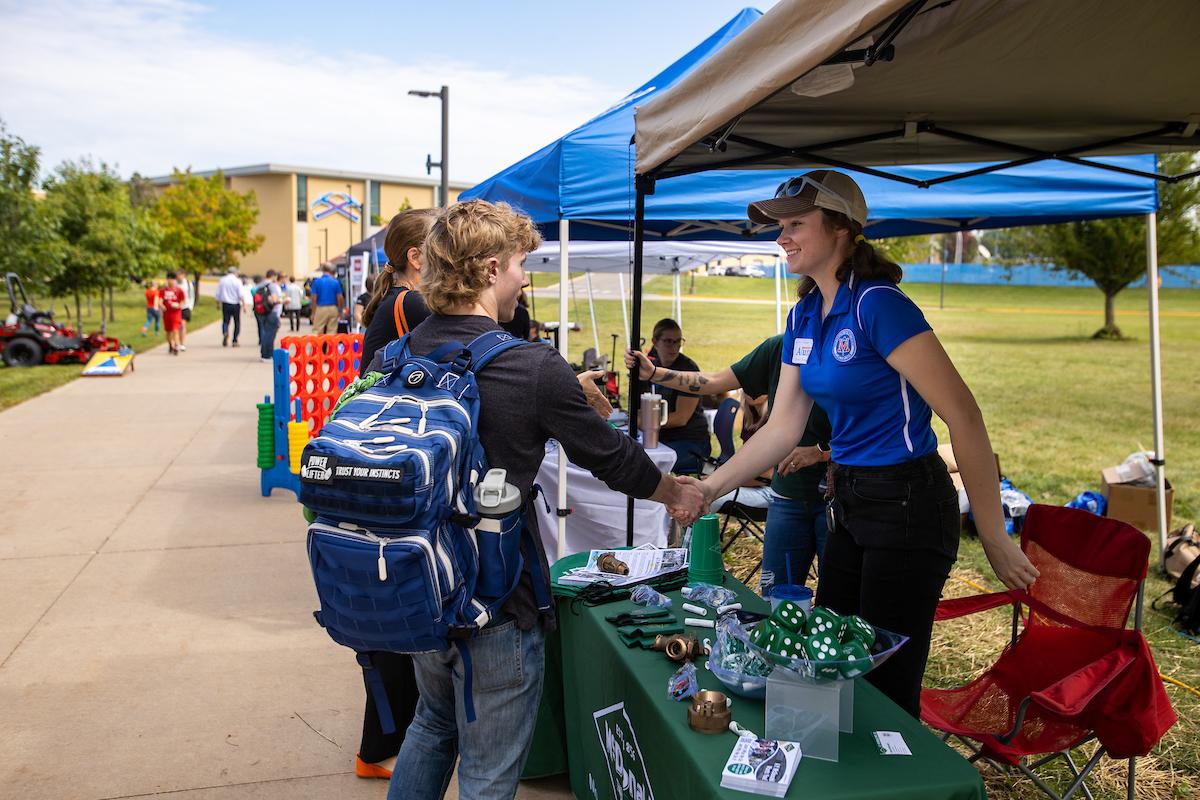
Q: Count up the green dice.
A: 7